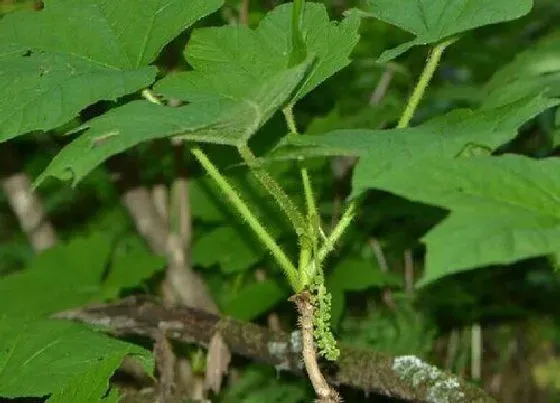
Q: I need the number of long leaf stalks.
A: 4